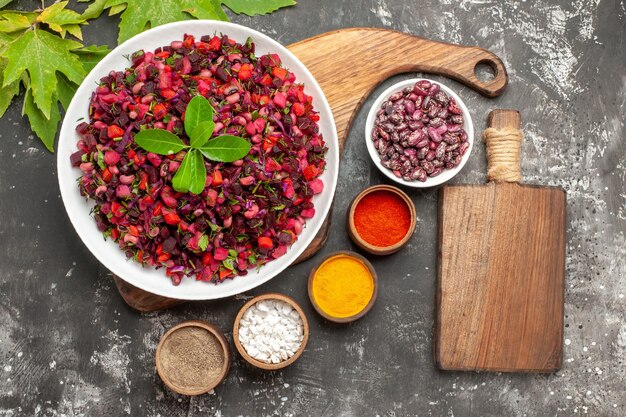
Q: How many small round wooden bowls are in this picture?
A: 4